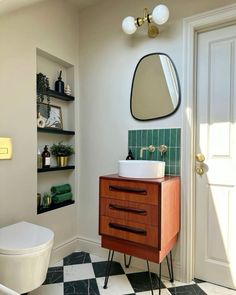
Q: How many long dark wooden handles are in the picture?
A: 3